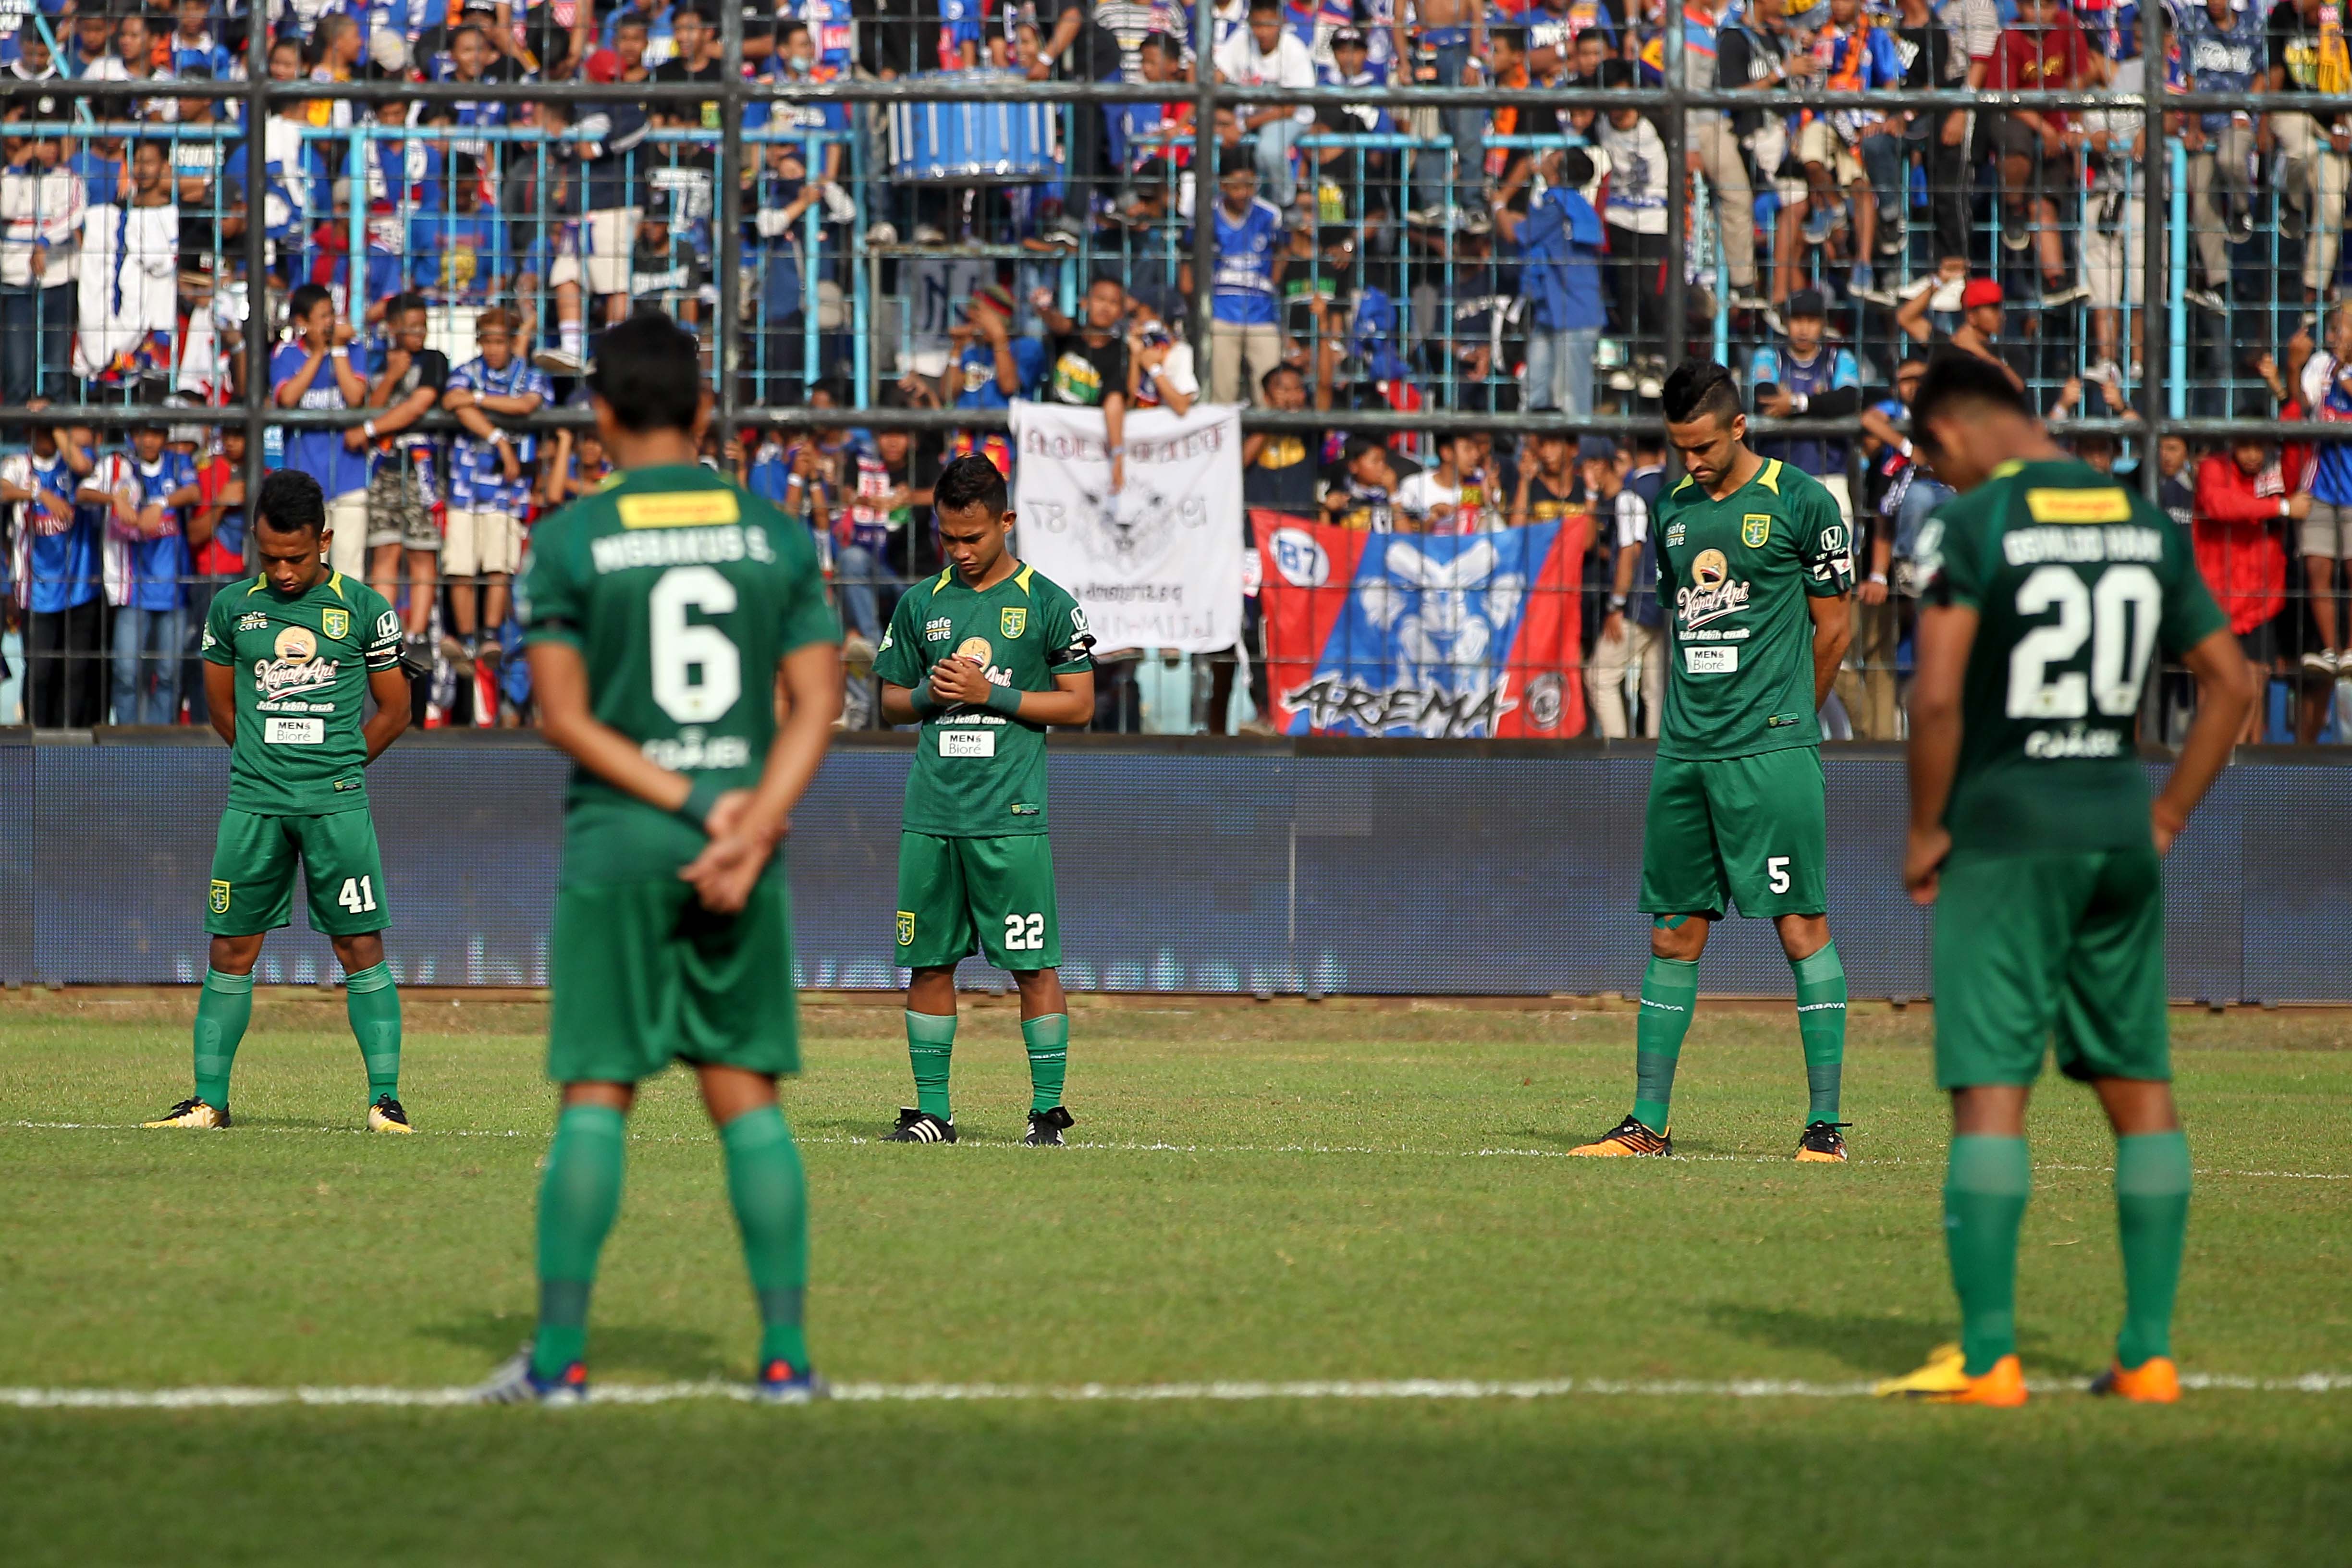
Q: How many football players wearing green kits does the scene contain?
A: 5